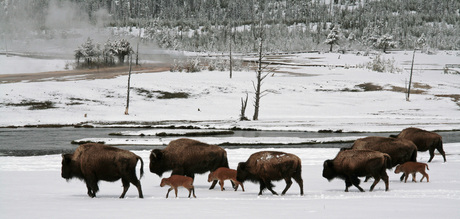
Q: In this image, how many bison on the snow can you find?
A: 9